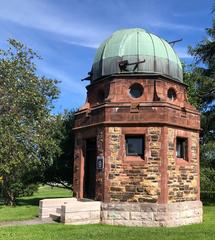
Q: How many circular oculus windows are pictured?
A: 3